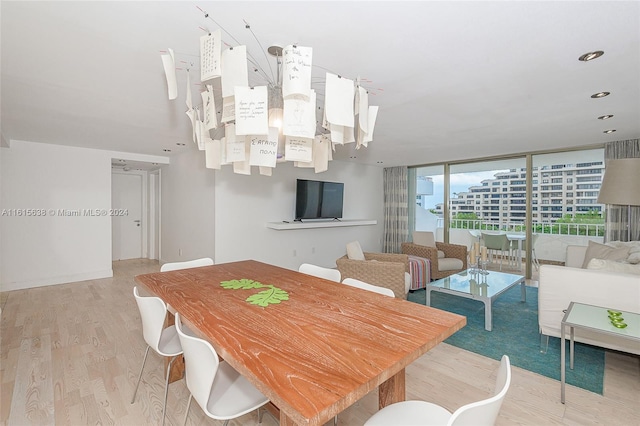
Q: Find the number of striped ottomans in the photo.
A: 1